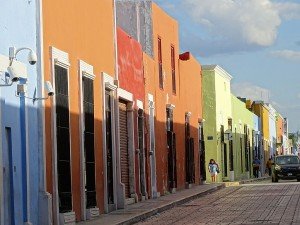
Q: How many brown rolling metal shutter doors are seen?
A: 1